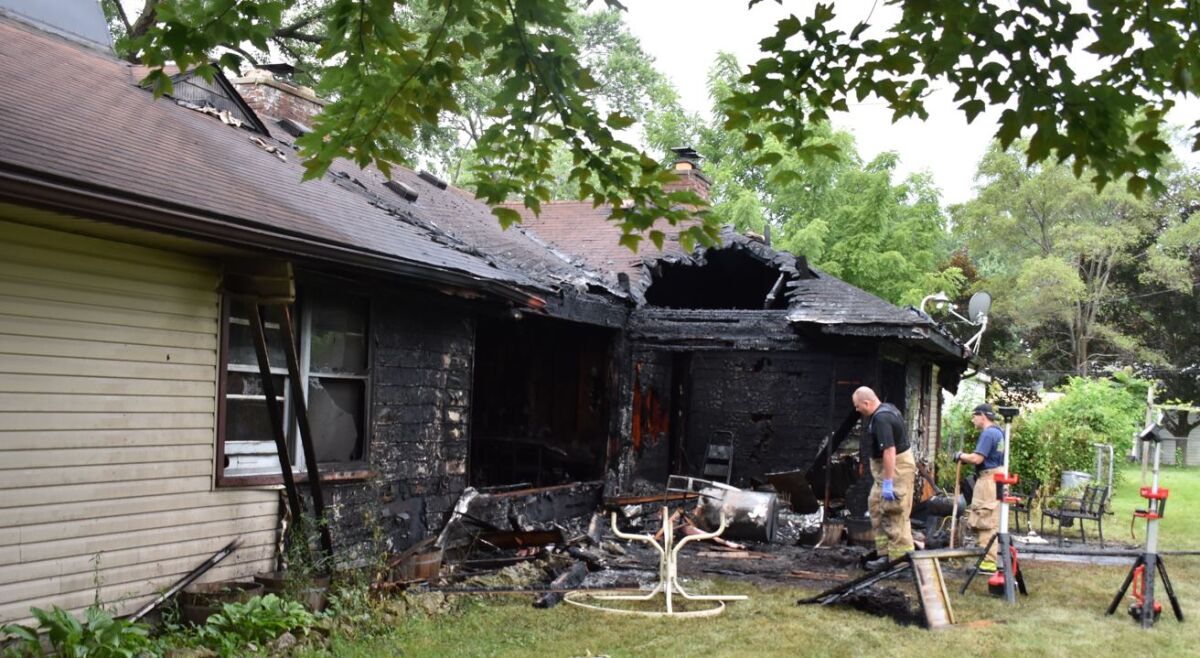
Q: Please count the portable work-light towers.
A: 2